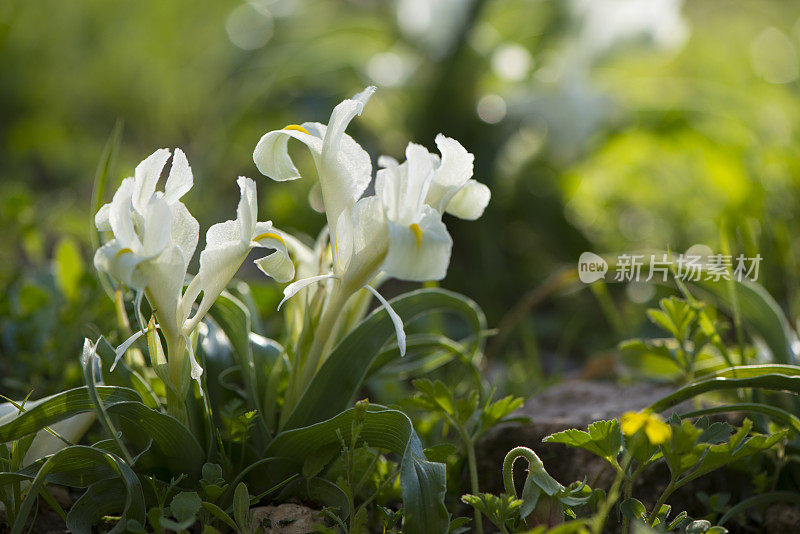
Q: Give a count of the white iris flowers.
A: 4